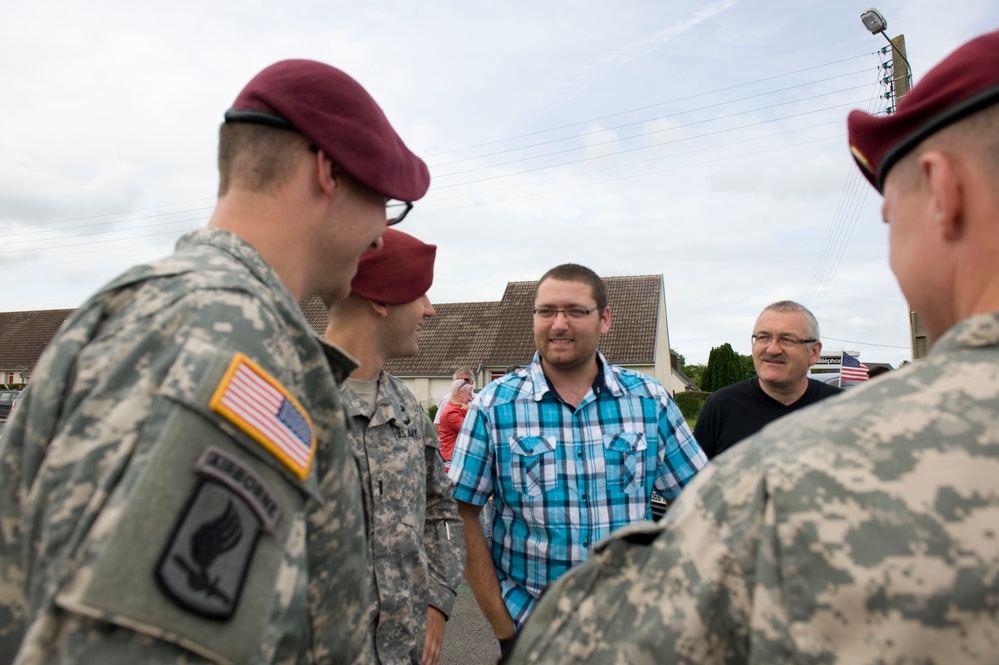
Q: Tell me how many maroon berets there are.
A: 3